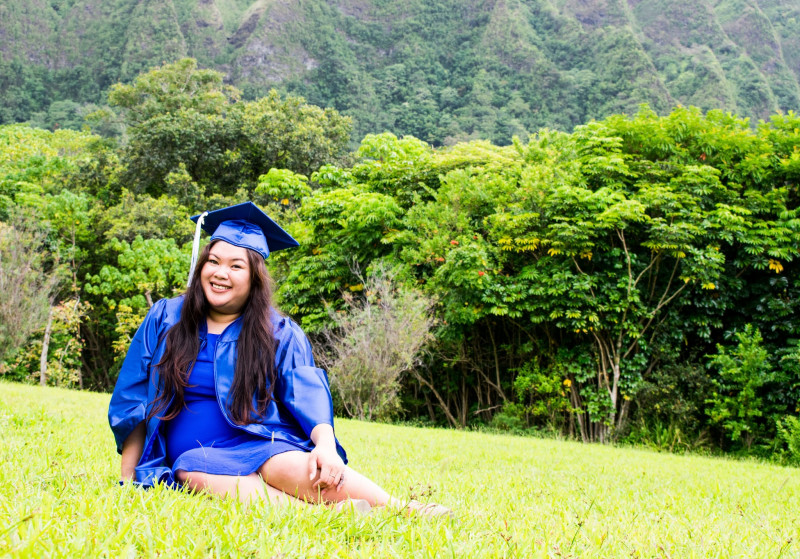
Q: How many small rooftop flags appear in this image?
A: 0